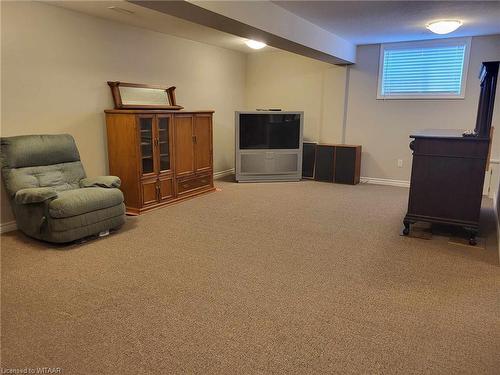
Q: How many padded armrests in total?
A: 2